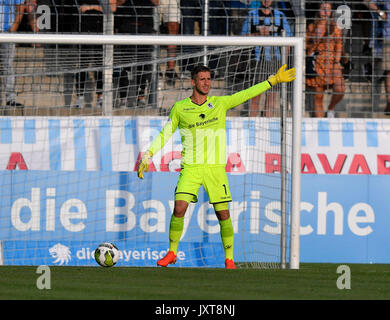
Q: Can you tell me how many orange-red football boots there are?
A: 2